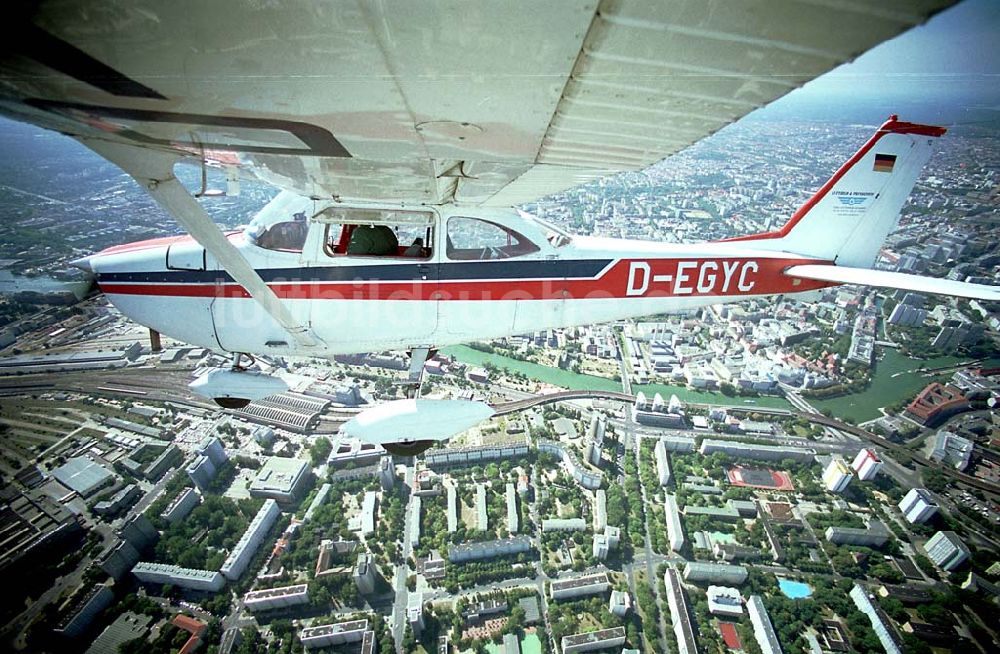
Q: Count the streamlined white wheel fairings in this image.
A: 2